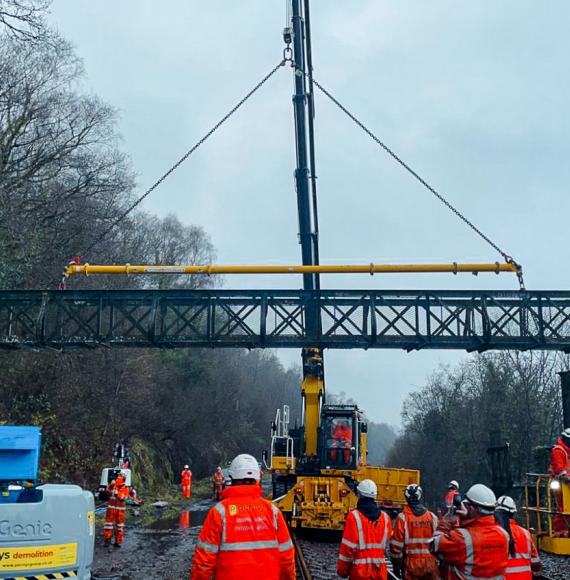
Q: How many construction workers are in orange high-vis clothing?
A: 11